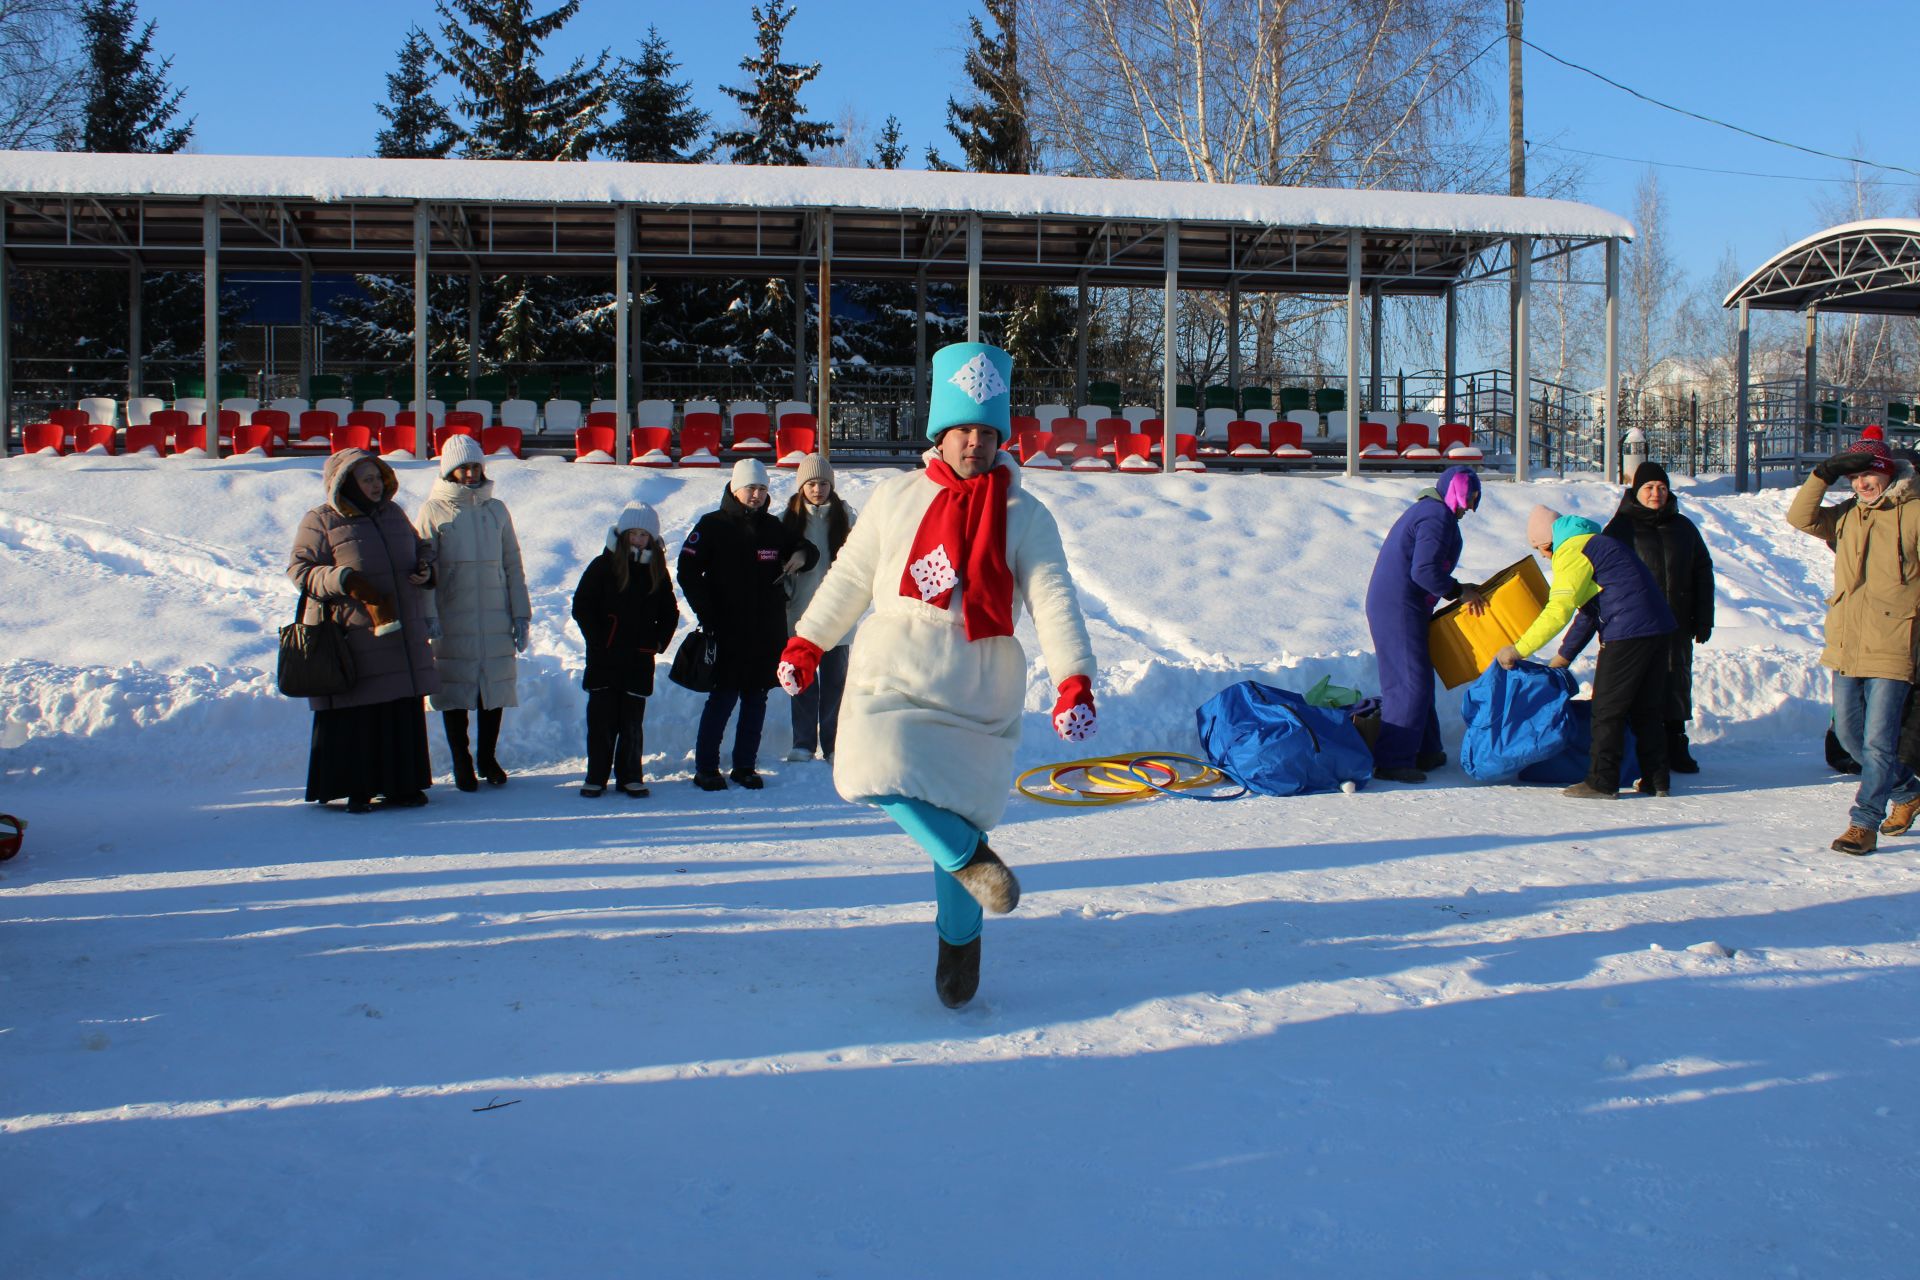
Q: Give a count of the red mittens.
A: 2